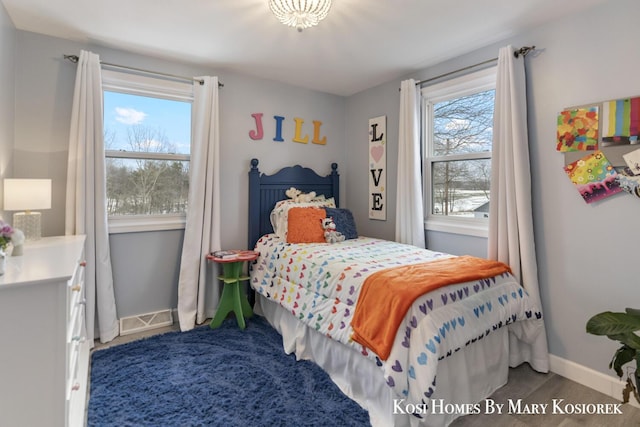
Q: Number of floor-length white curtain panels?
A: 4